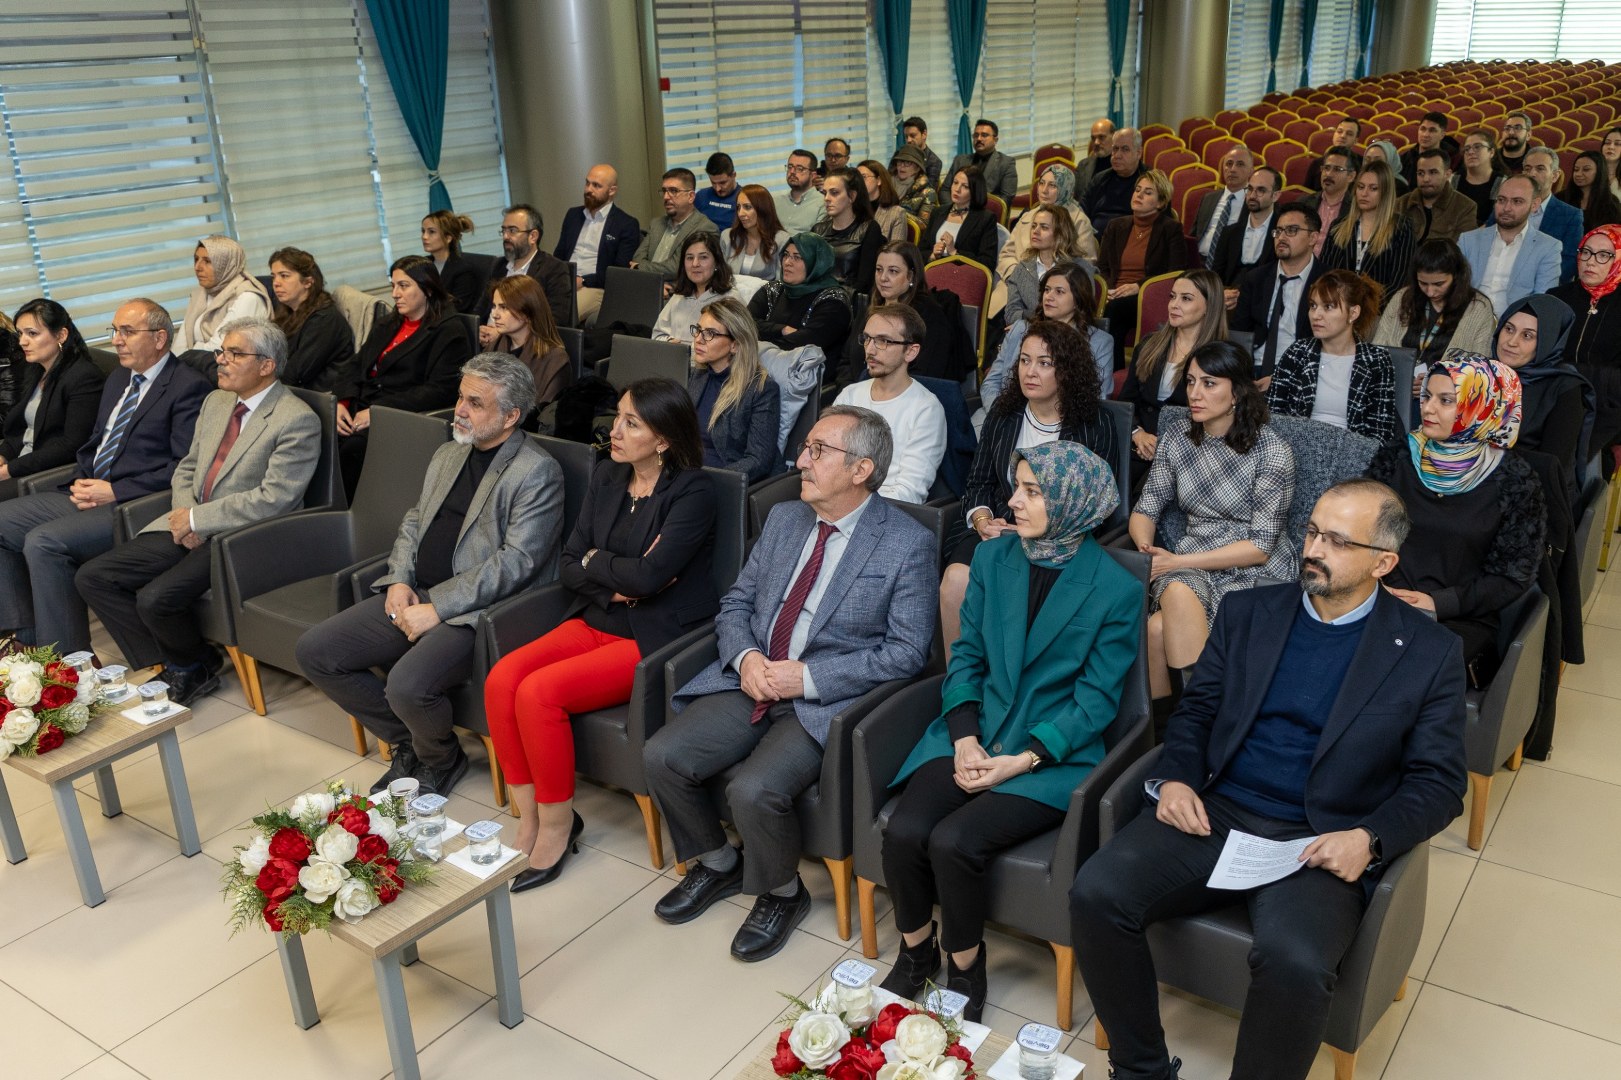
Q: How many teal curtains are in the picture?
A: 7